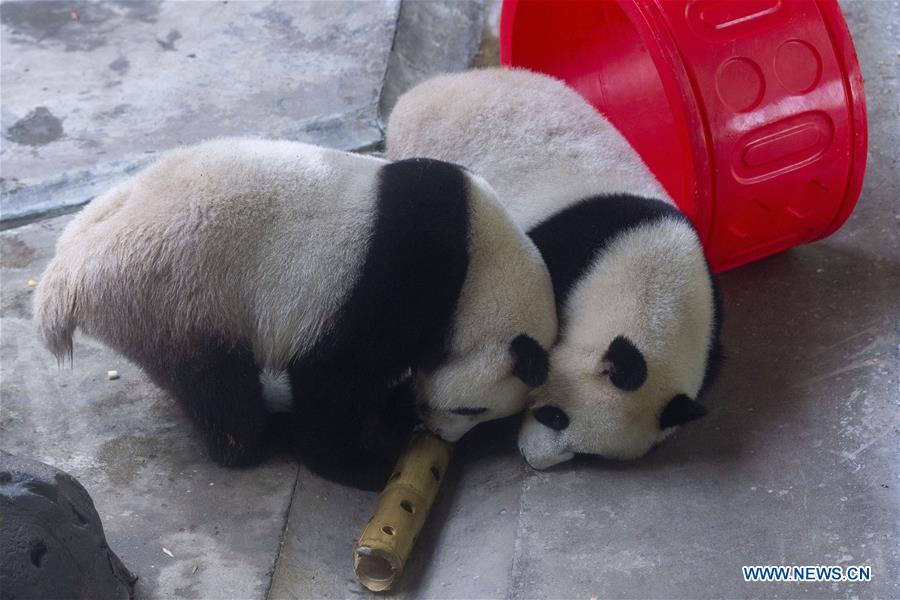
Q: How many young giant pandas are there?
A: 2